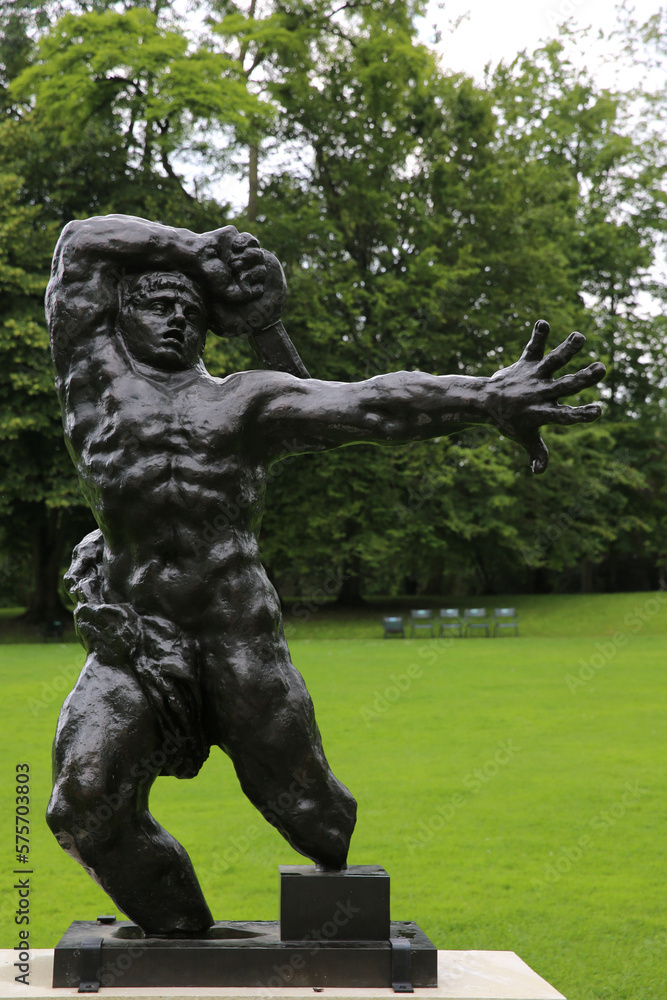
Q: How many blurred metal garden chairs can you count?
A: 5